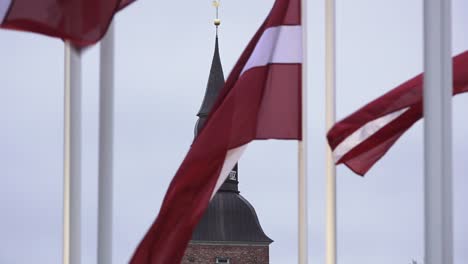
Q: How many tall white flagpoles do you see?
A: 5